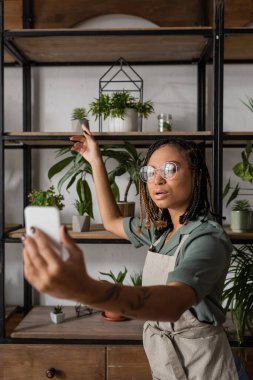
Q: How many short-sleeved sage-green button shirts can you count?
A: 1